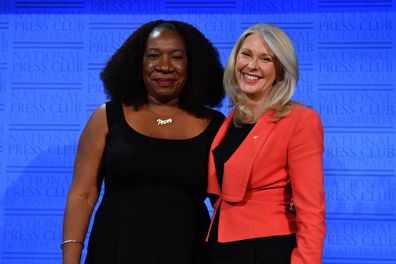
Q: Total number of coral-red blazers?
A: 1